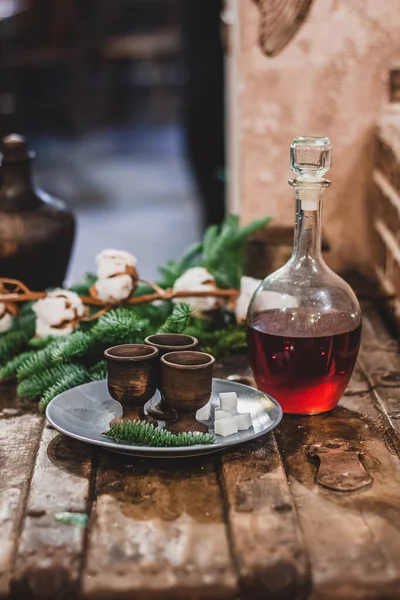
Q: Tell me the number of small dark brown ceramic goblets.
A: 3